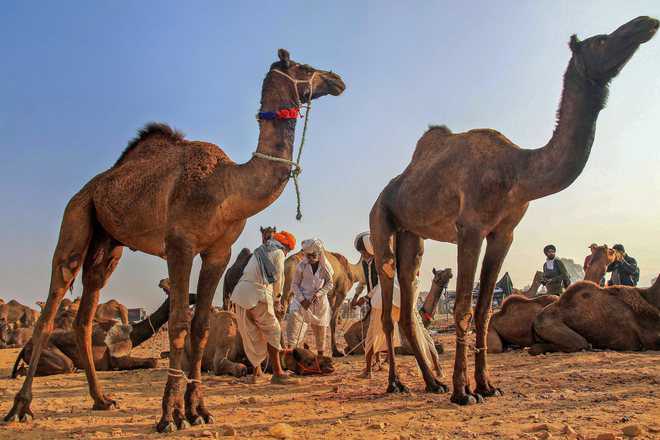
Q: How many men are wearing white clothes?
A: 3